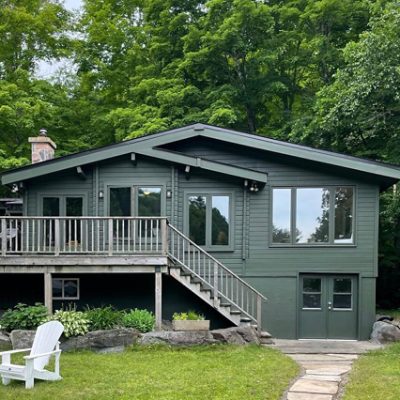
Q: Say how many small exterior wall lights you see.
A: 2